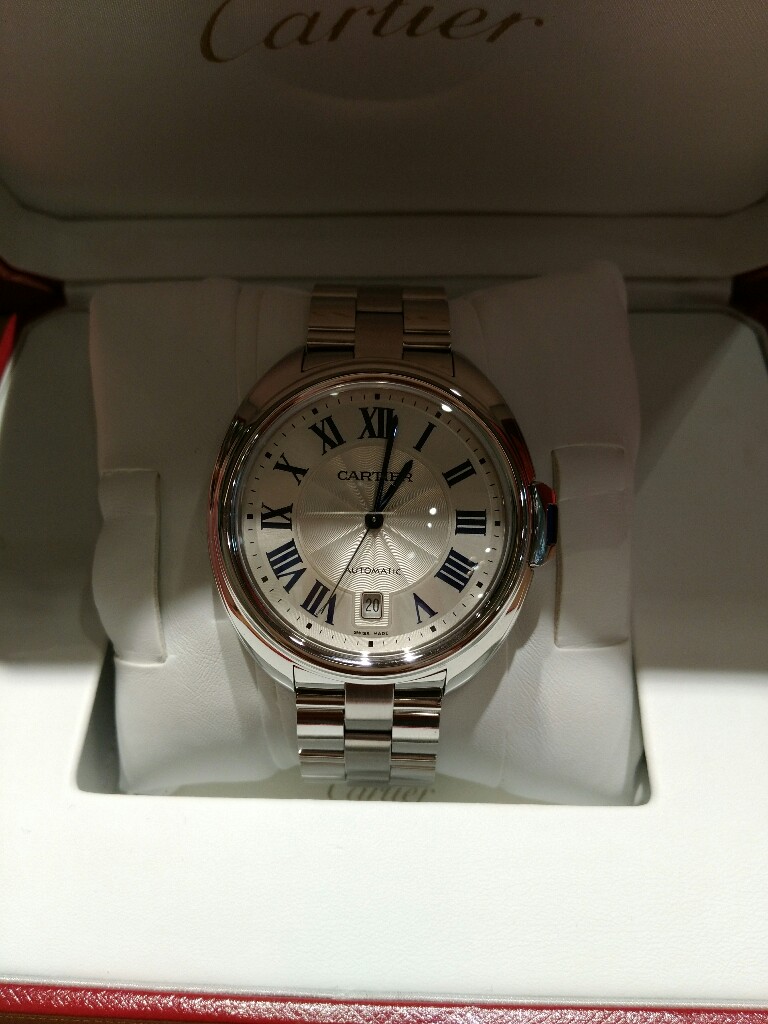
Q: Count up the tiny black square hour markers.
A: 12